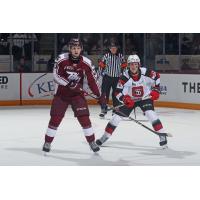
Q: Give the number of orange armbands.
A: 2